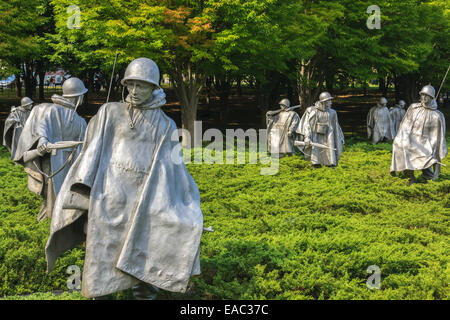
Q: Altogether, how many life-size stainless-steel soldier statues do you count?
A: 8